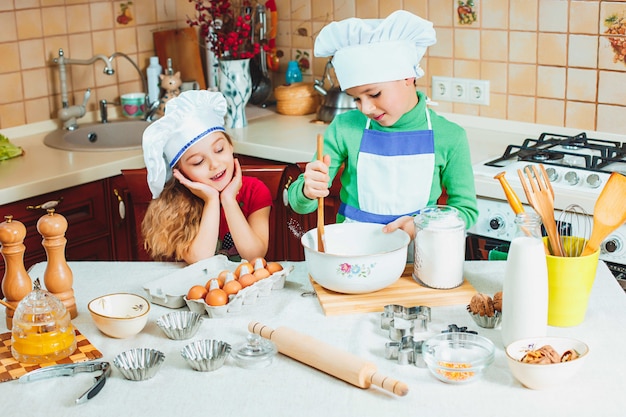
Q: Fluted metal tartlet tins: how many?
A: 4